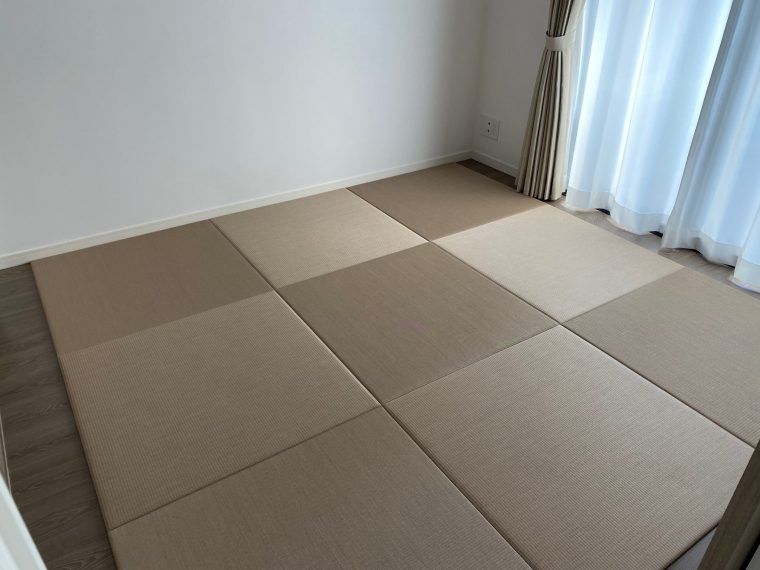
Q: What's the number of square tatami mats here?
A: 9